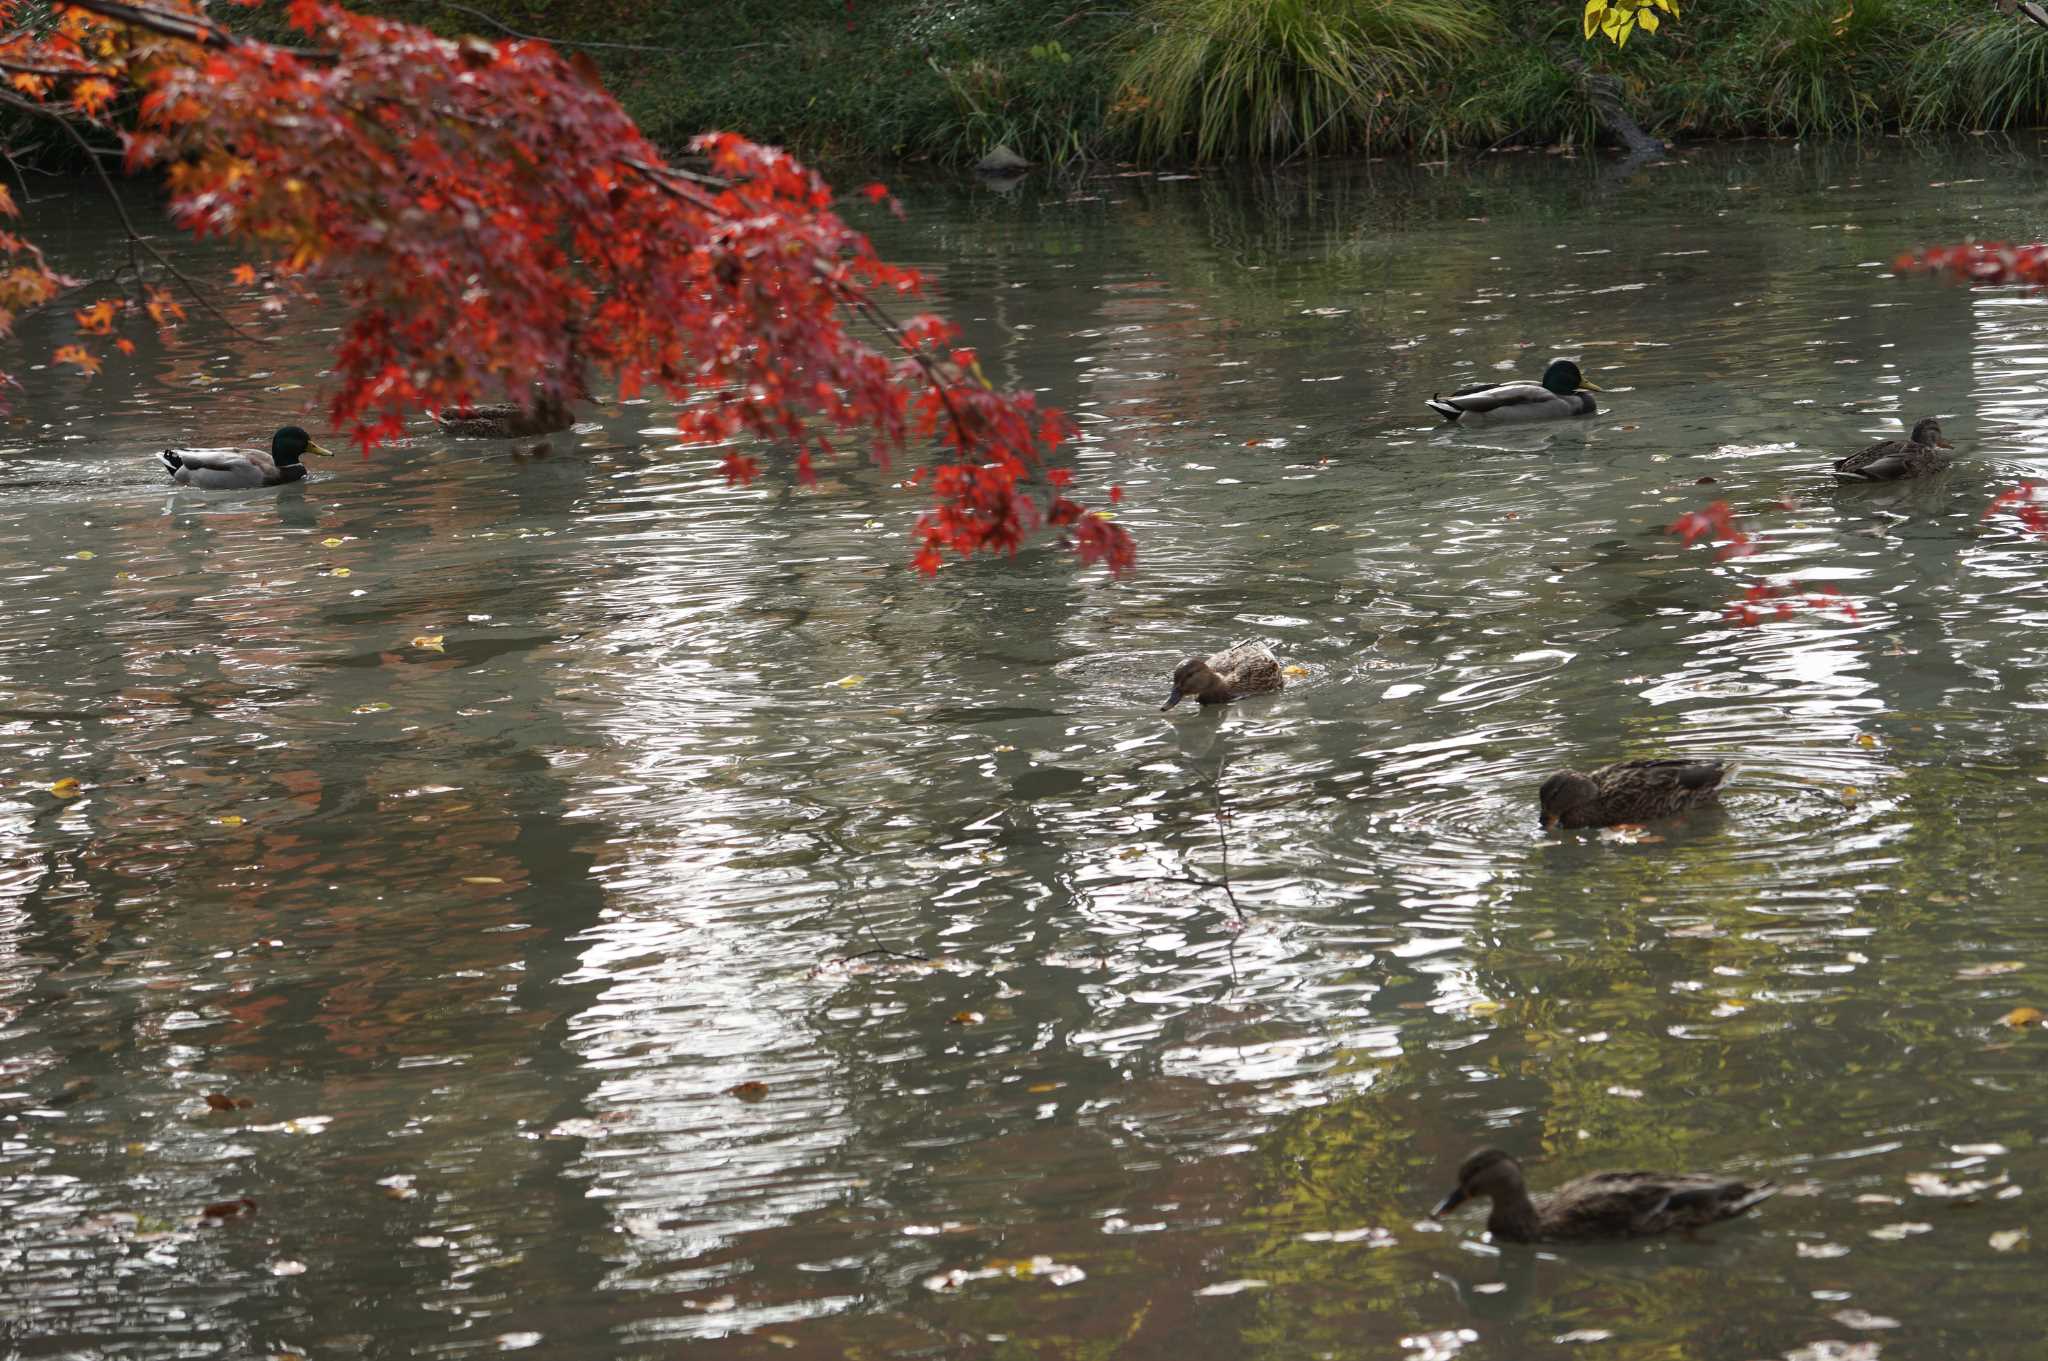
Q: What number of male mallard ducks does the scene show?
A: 2